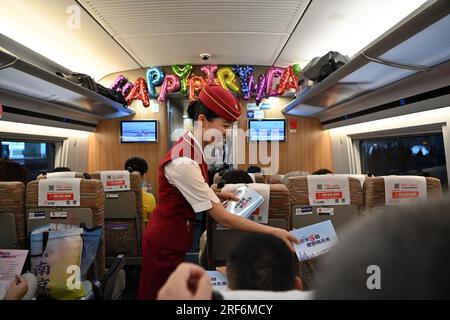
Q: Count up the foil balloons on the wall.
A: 13